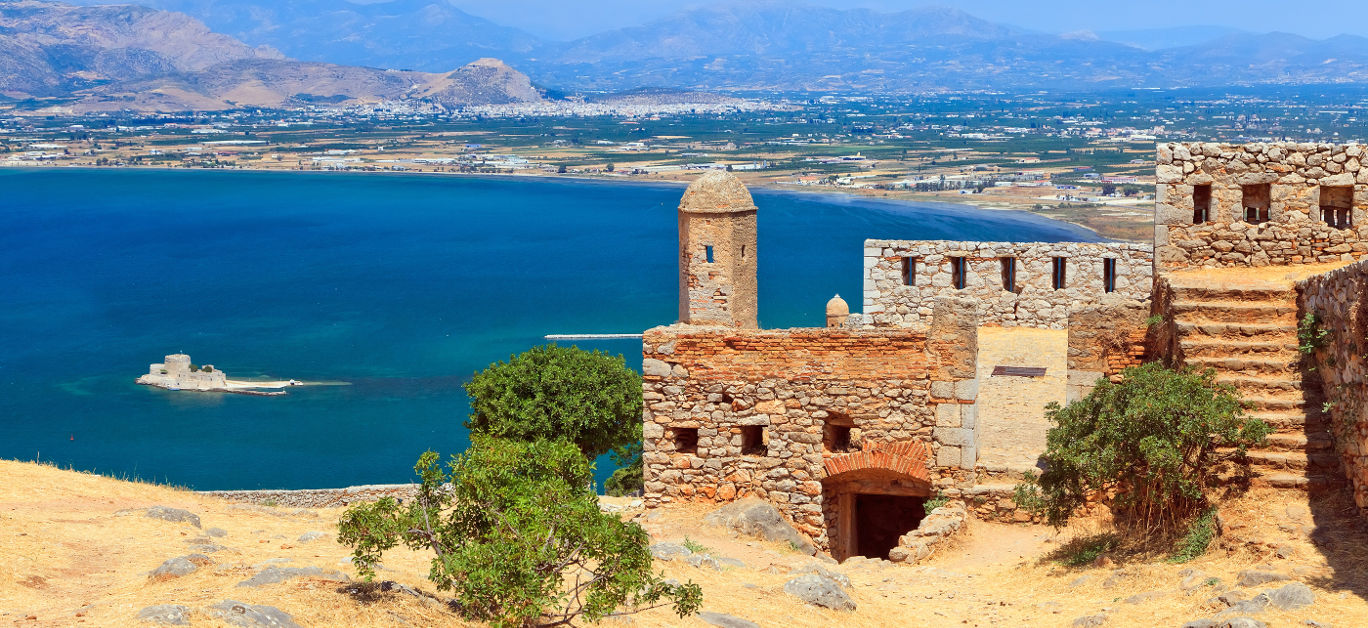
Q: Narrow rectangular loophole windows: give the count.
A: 5